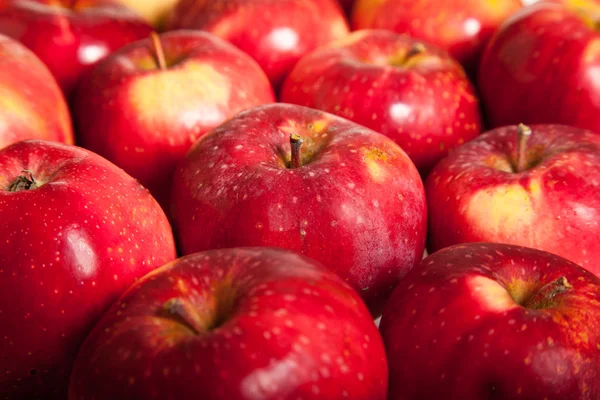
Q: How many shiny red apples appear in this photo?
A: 12